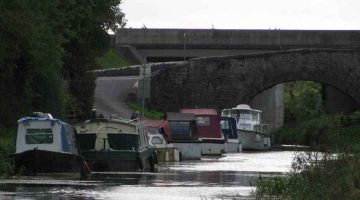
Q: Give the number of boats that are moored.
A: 7